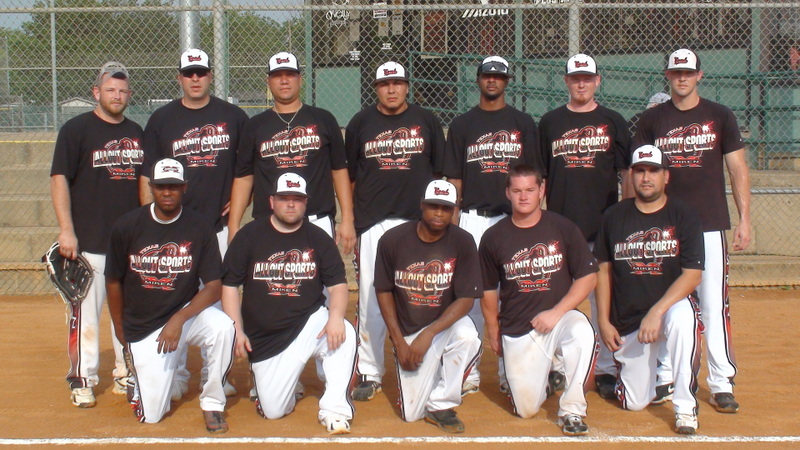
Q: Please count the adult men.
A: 12